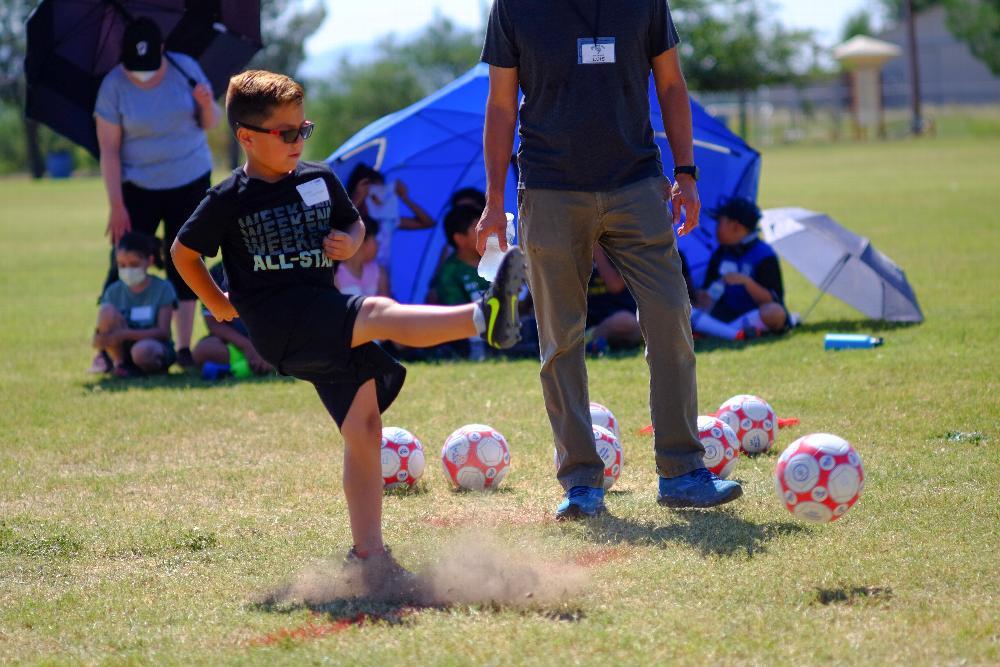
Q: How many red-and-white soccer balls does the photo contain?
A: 7